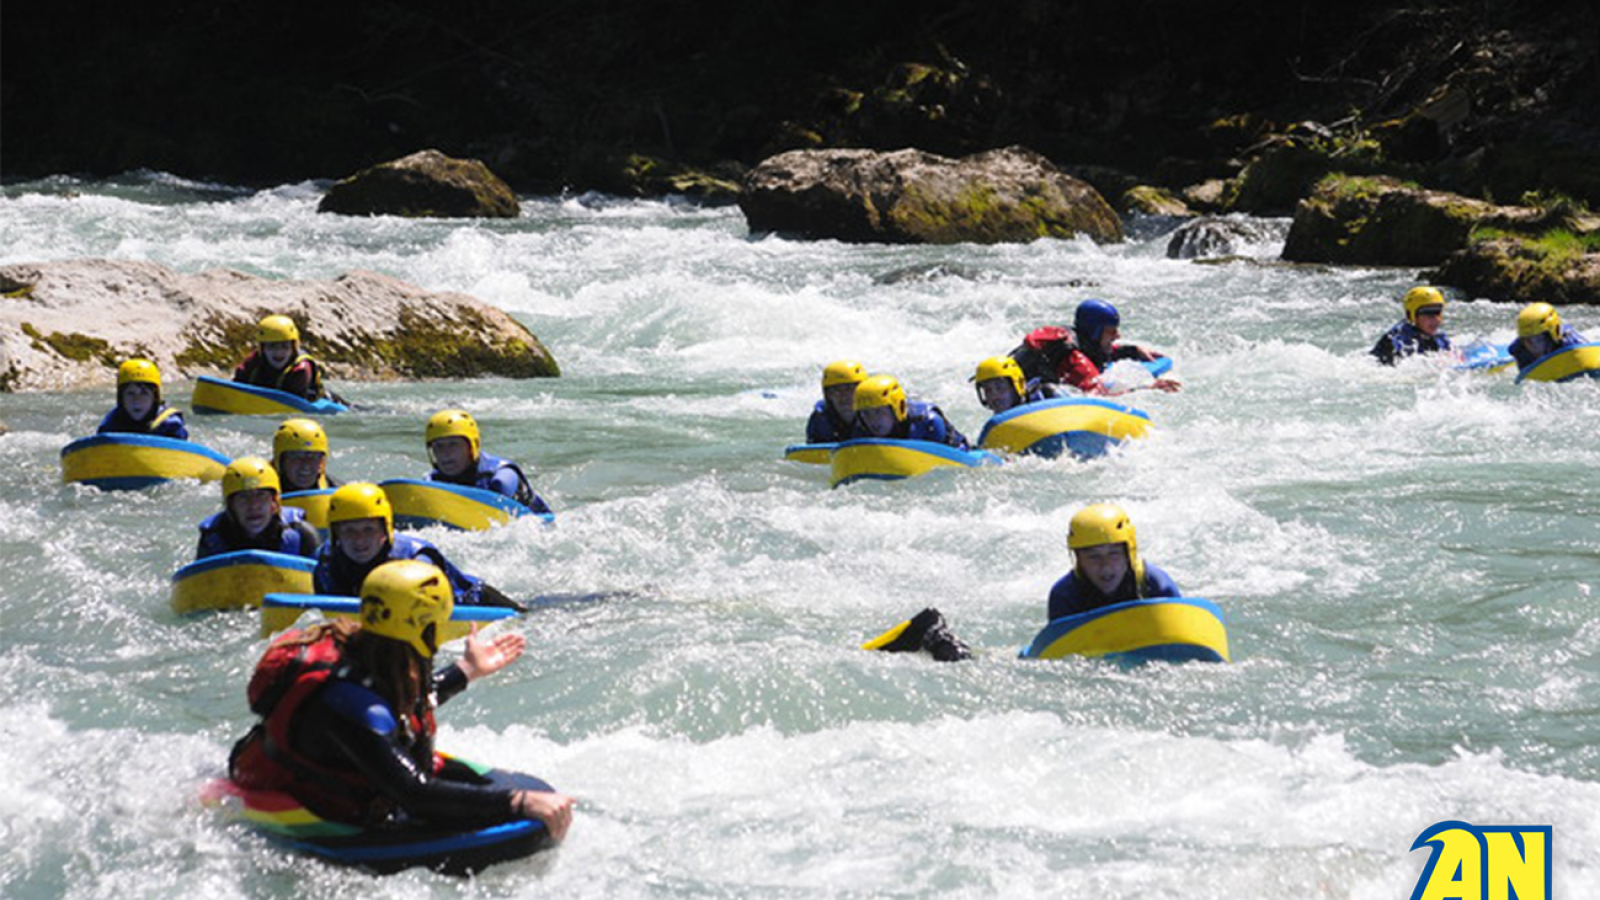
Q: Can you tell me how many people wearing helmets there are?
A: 14